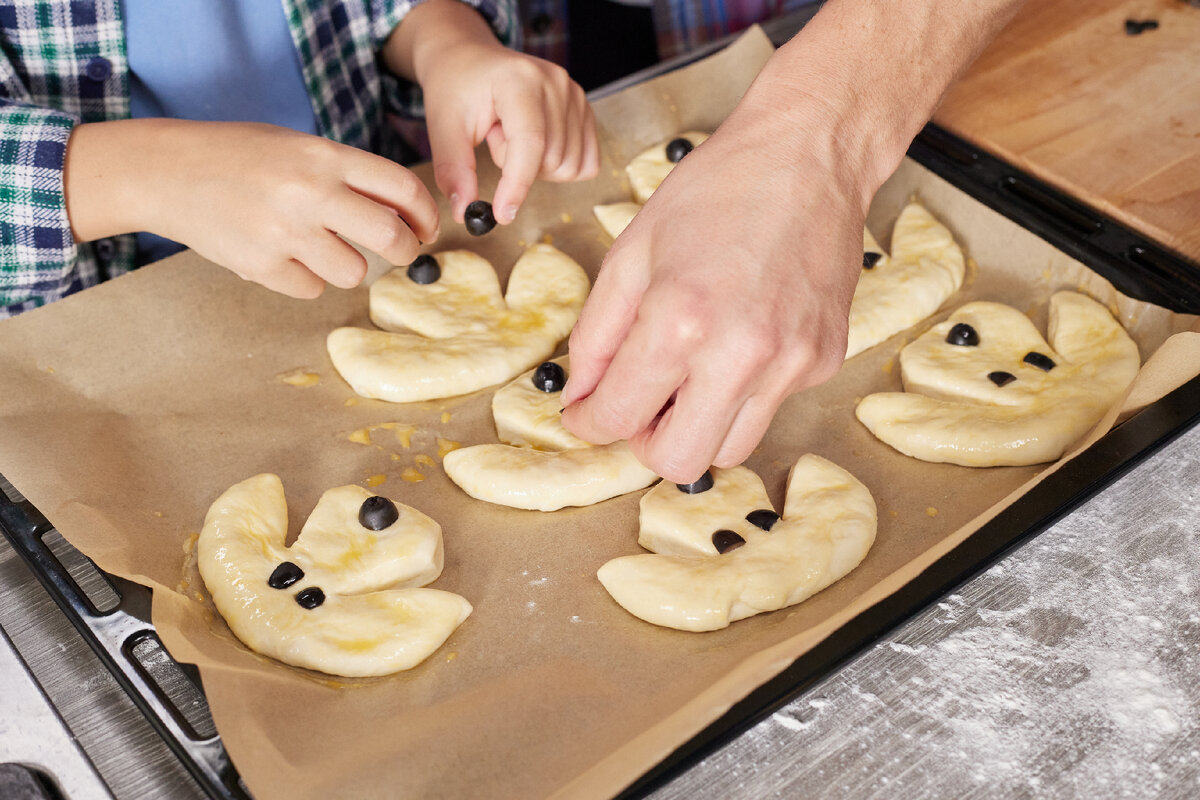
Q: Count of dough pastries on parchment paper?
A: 7